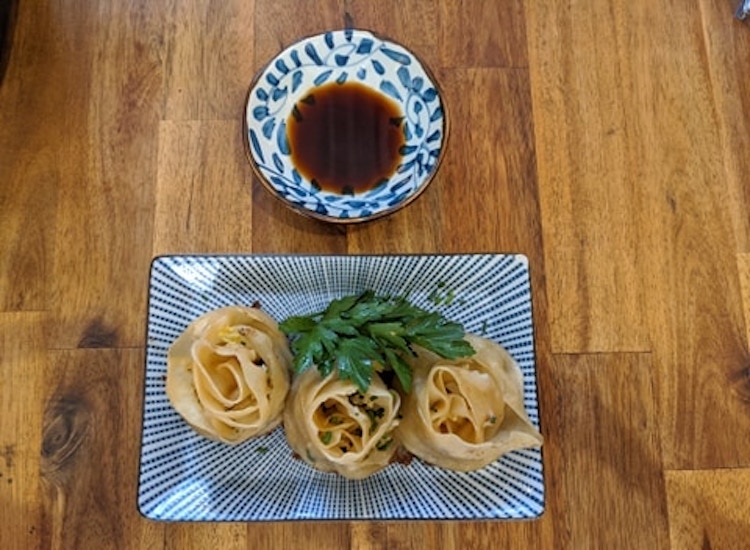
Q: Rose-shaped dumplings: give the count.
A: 3